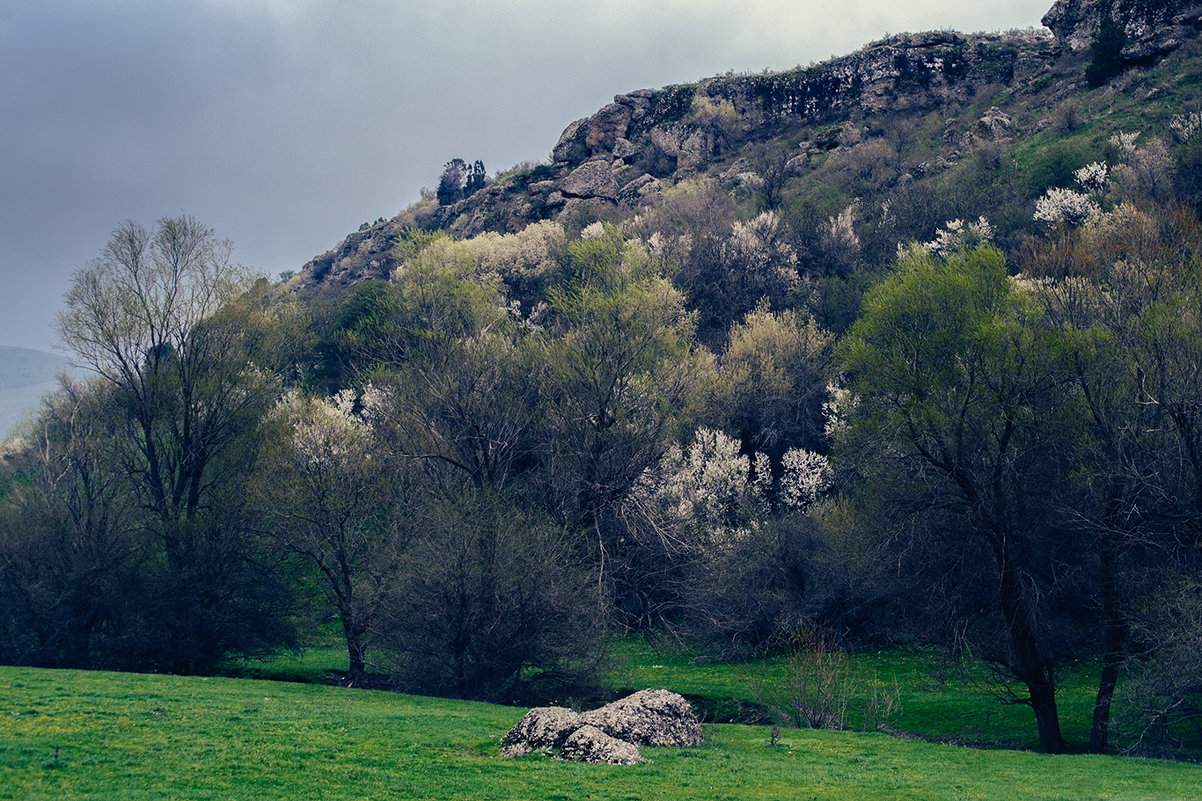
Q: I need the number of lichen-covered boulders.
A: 3